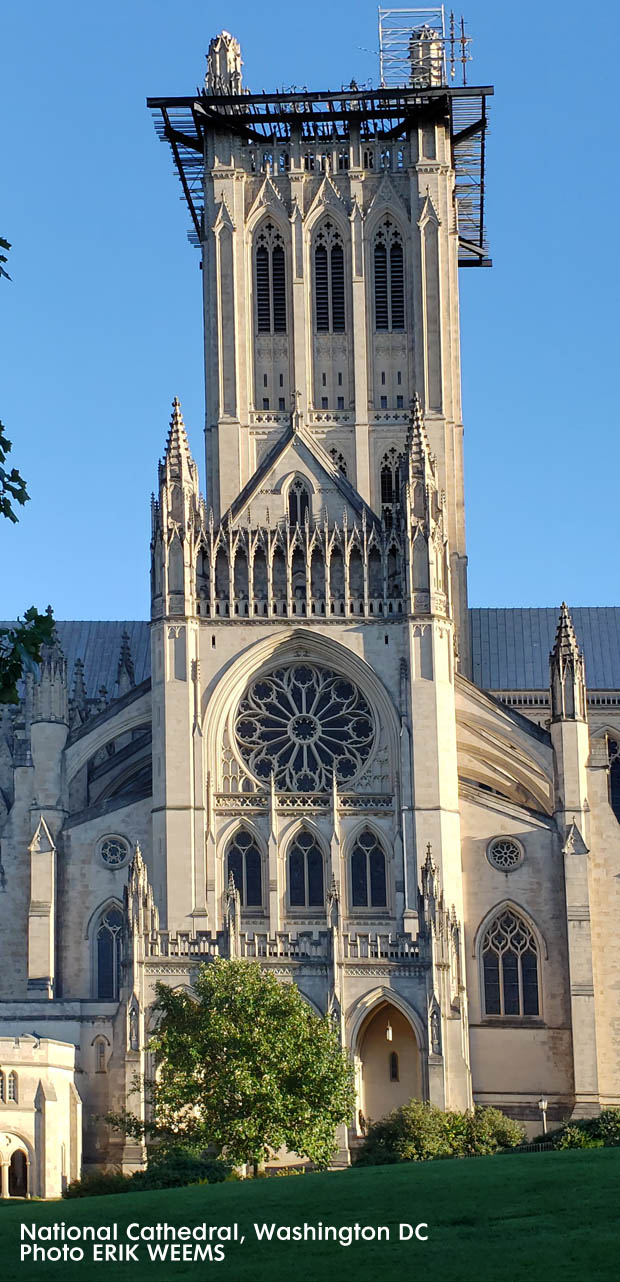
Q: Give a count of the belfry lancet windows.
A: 3